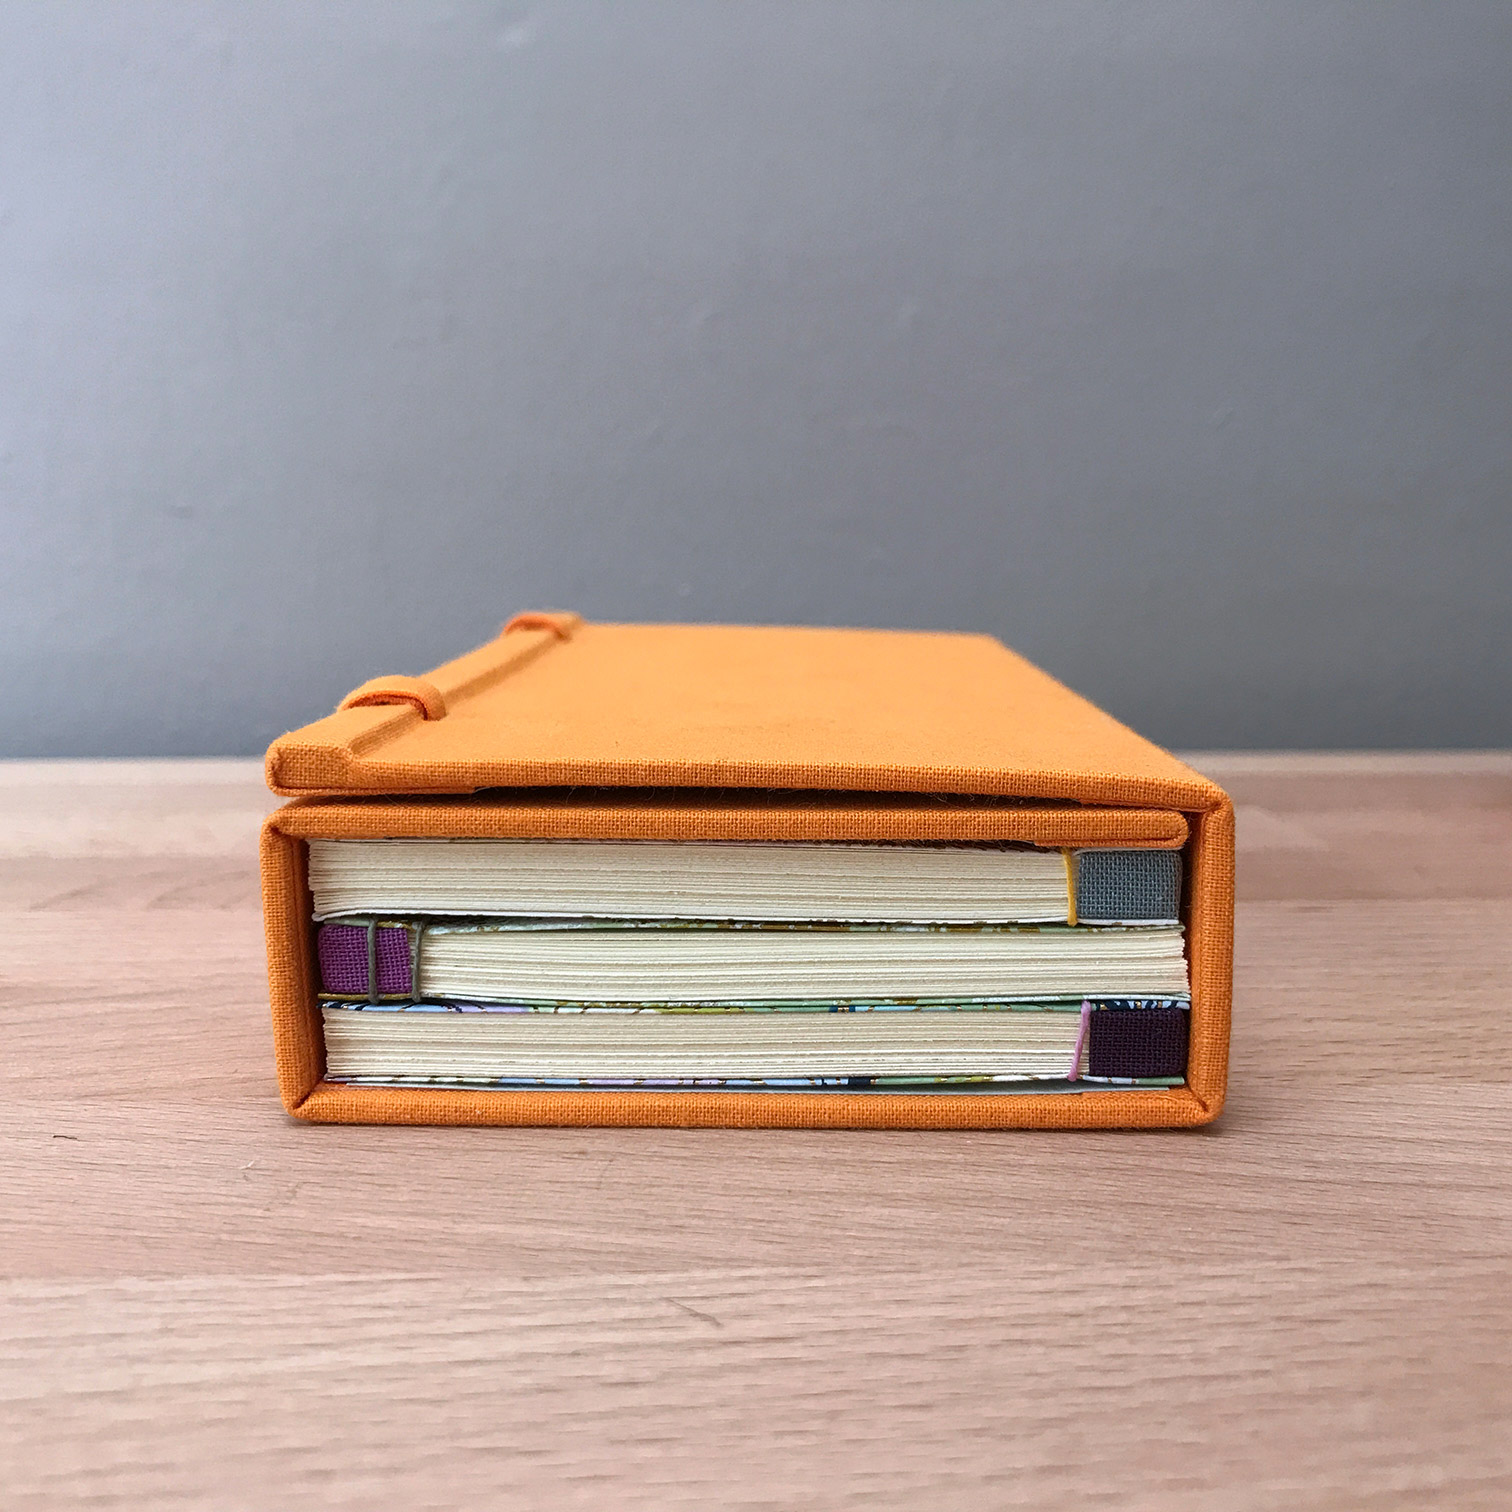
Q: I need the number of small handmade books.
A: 3